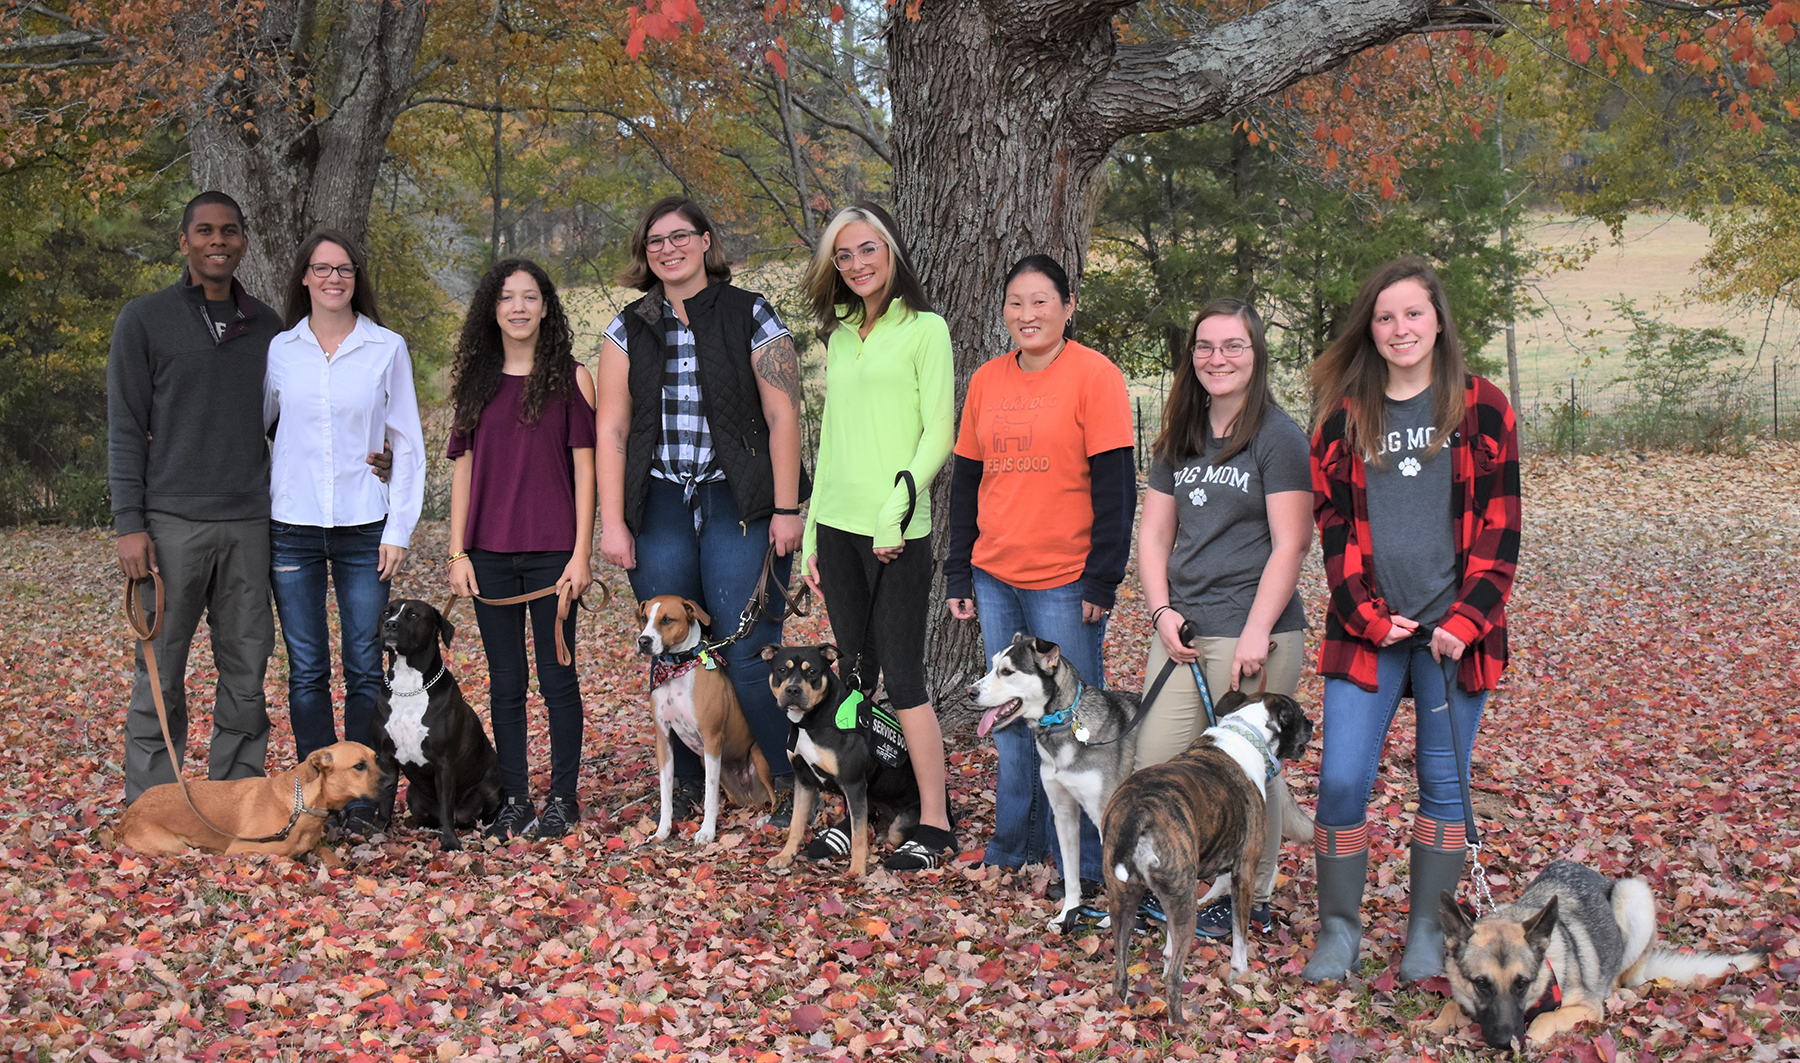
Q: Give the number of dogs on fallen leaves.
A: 7